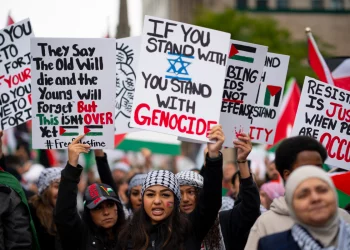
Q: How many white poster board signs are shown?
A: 7